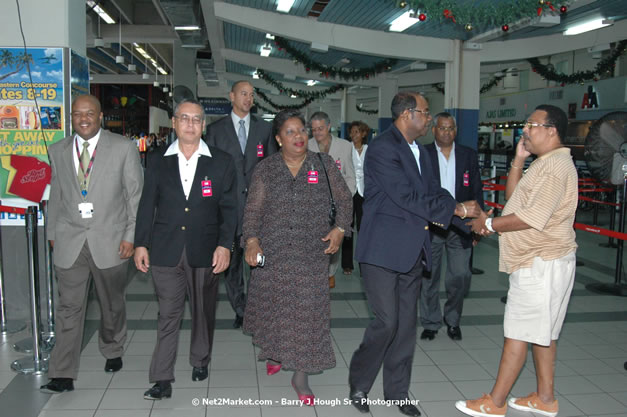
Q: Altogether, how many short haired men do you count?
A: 7